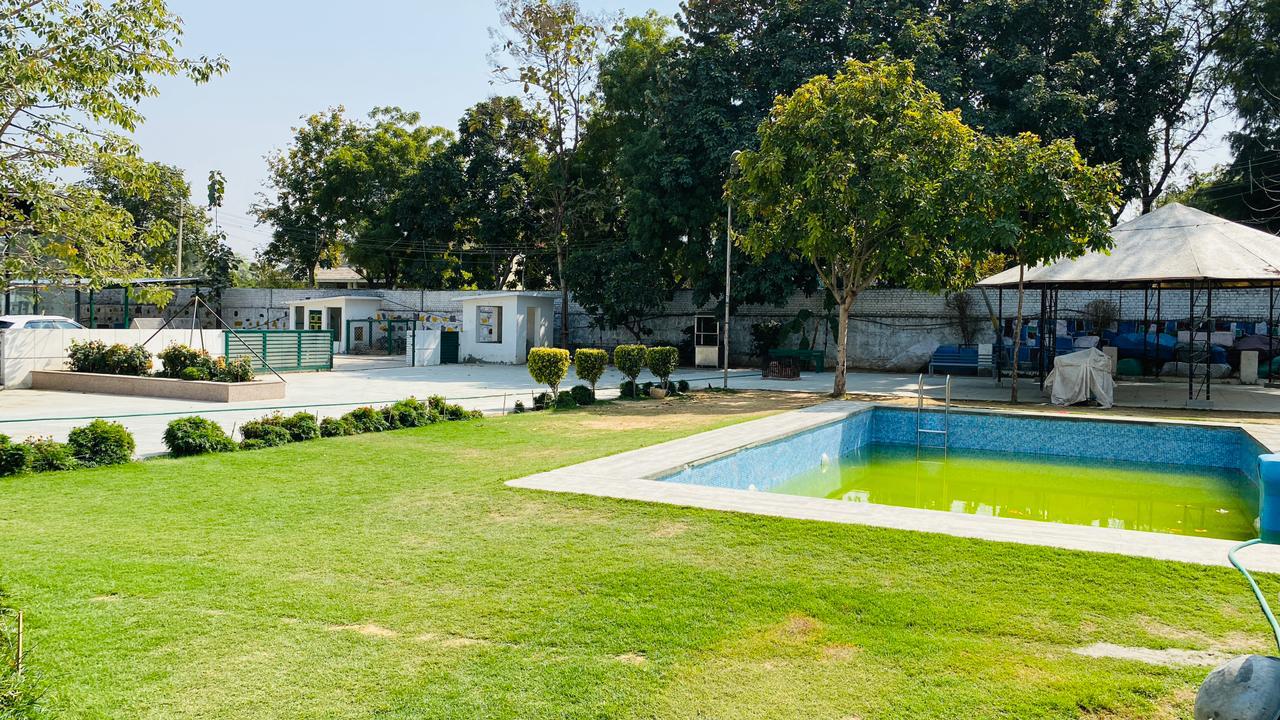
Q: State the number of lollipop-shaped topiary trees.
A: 4